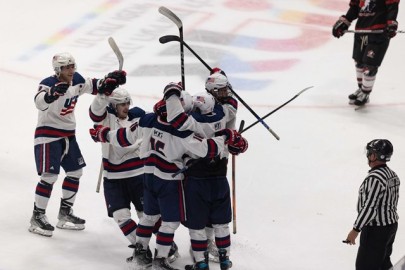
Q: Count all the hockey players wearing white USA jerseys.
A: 5